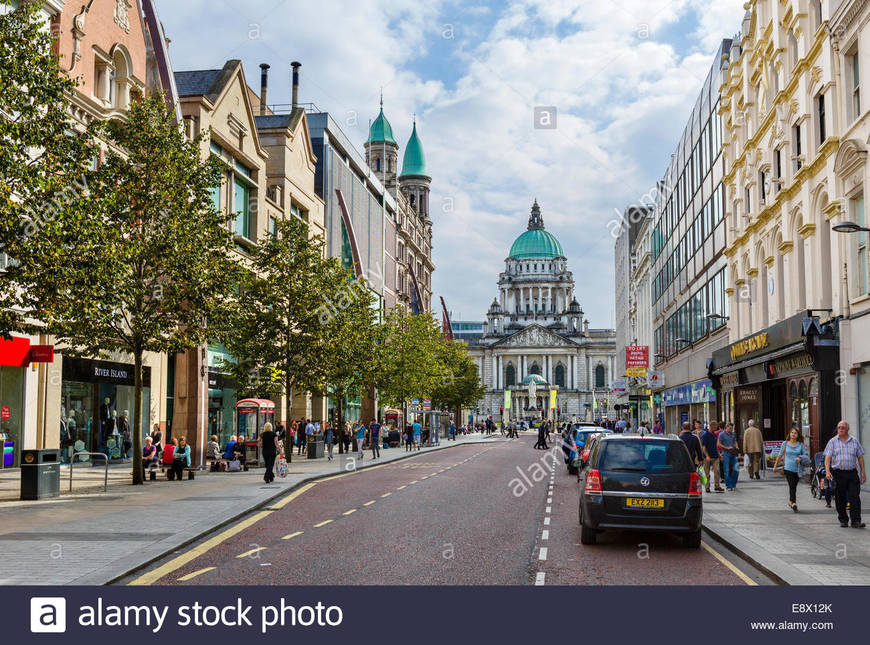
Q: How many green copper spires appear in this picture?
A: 2